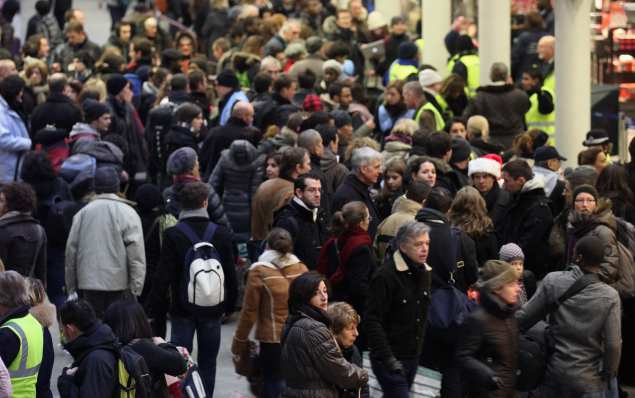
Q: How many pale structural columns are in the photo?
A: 4